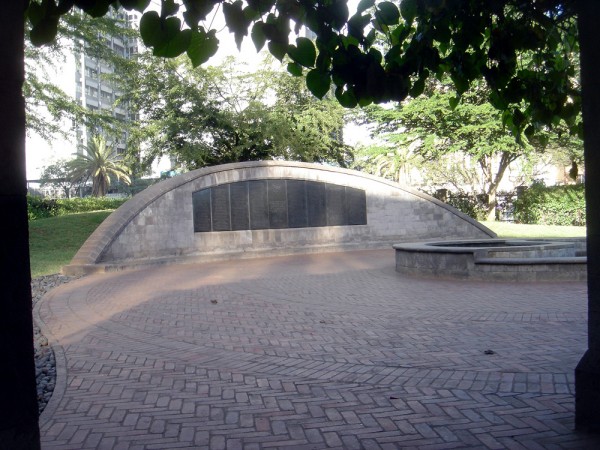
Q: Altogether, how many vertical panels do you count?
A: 9